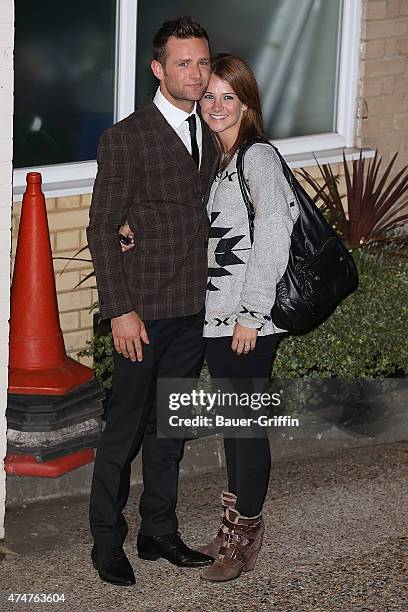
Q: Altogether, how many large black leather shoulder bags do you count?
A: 1